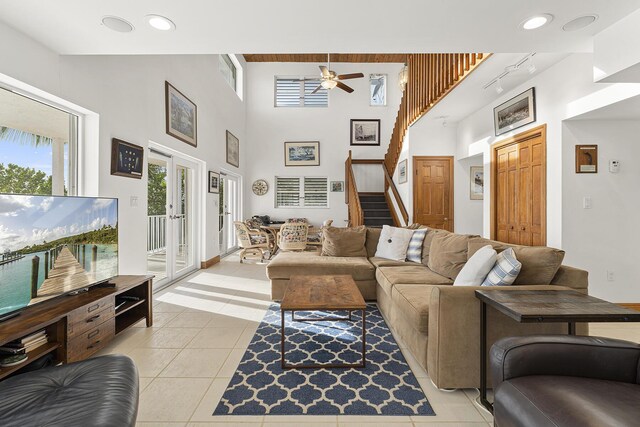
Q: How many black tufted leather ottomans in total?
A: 1